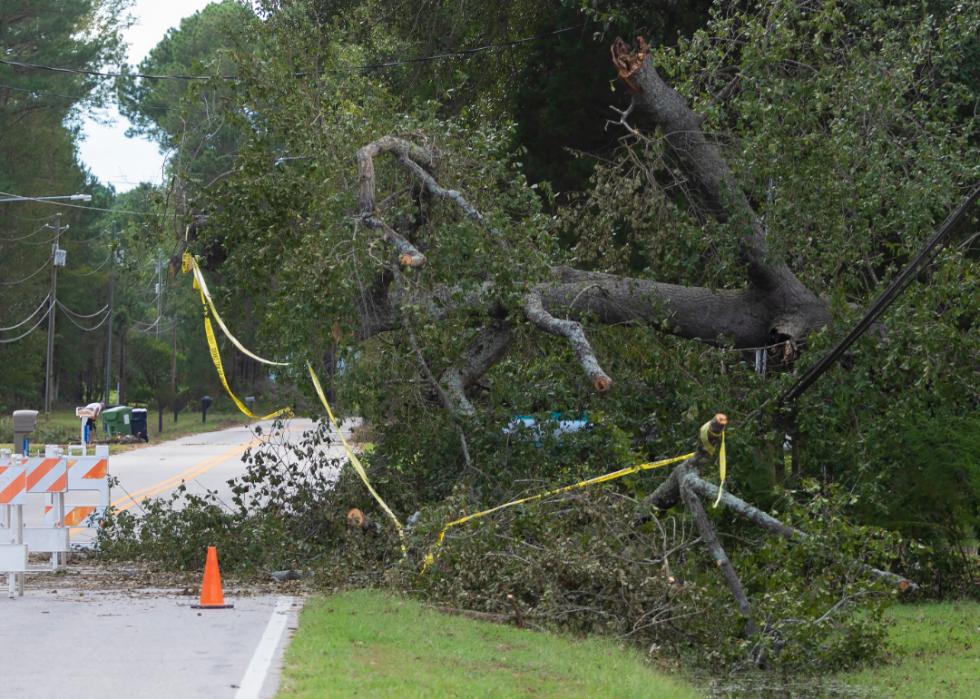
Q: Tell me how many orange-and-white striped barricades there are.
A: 3